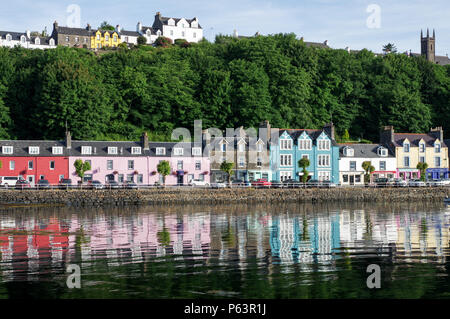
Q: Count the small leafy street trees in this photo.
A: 6